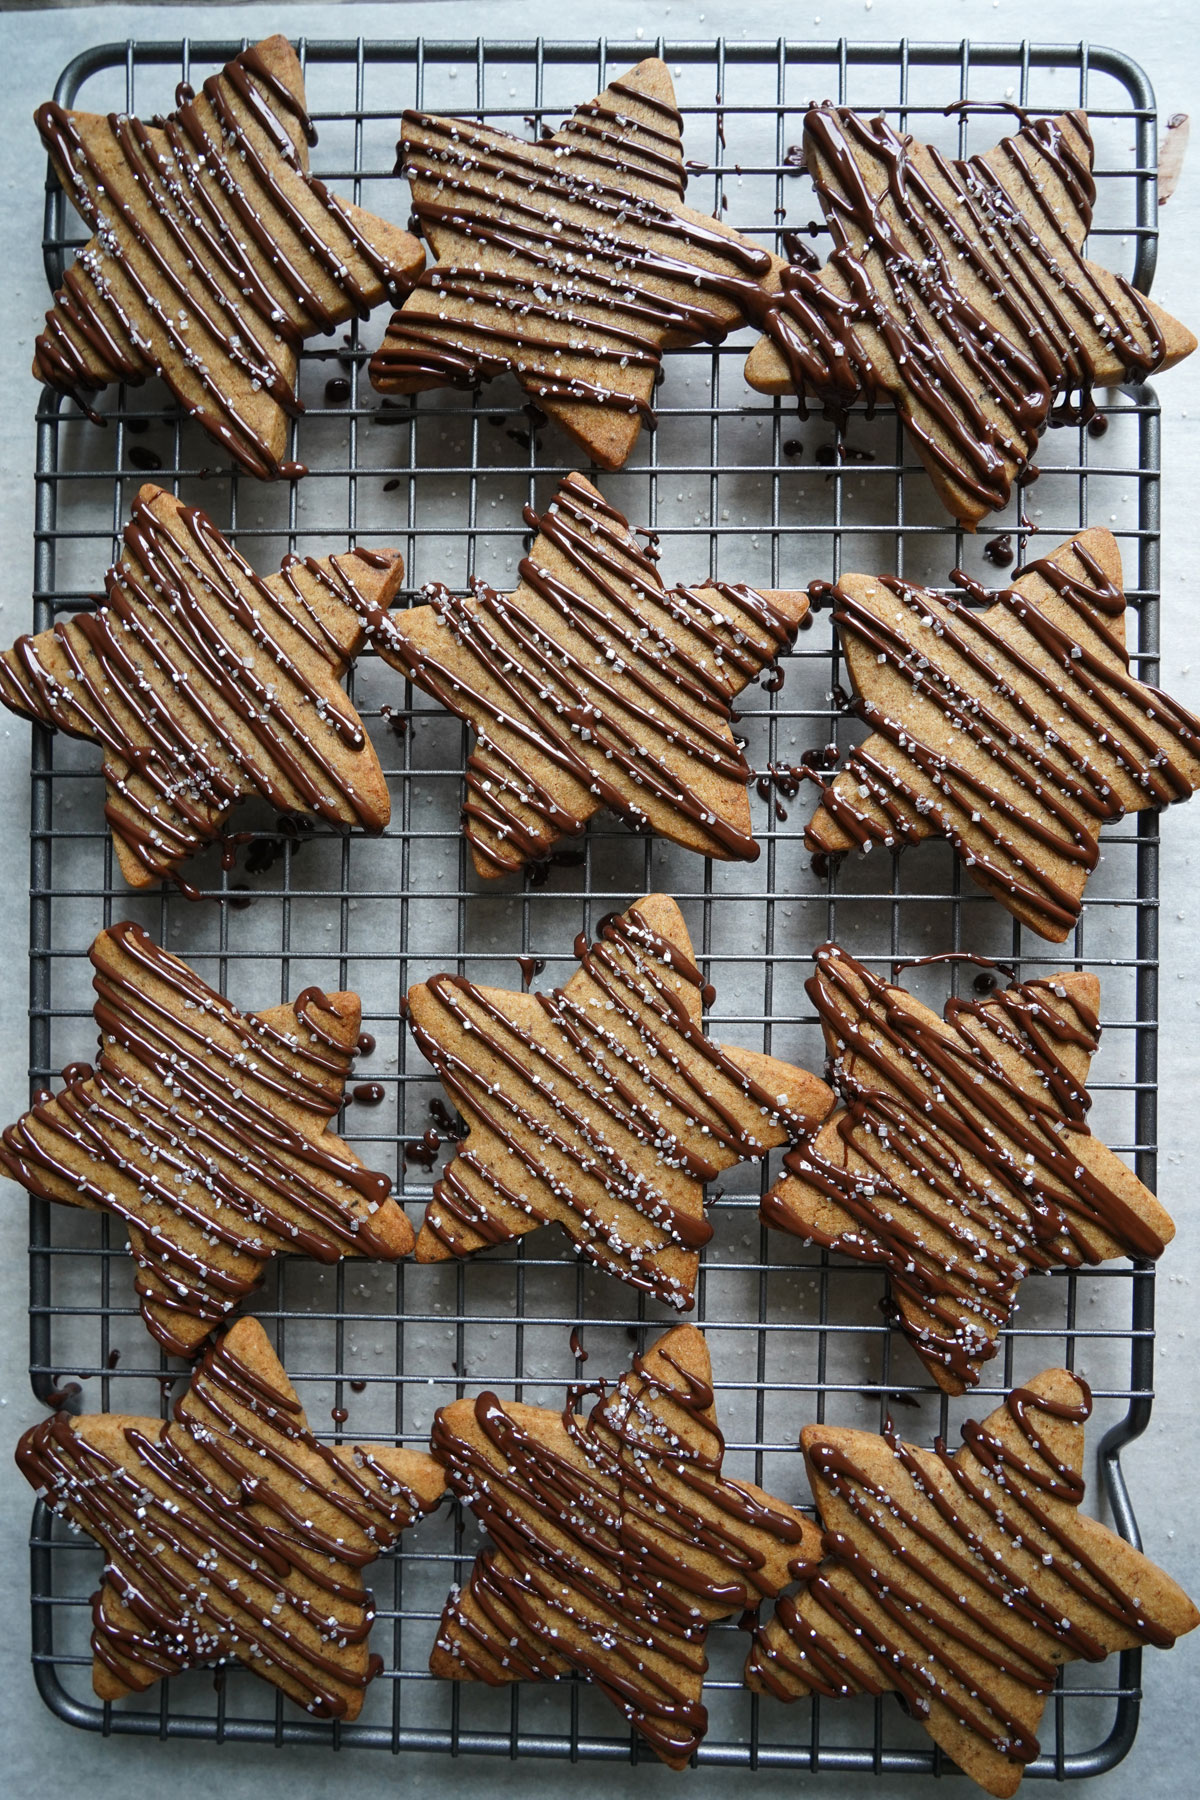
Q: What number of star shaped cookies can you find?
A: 12